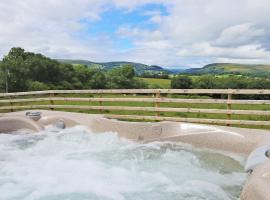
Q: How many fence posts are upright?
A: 5